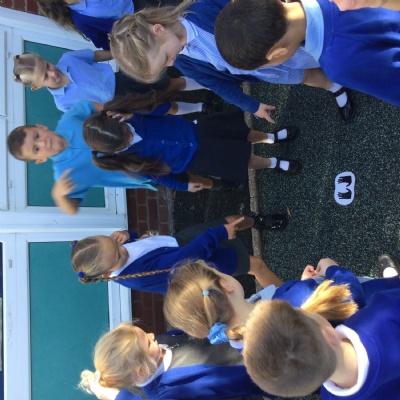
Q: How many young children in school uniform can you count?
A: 10